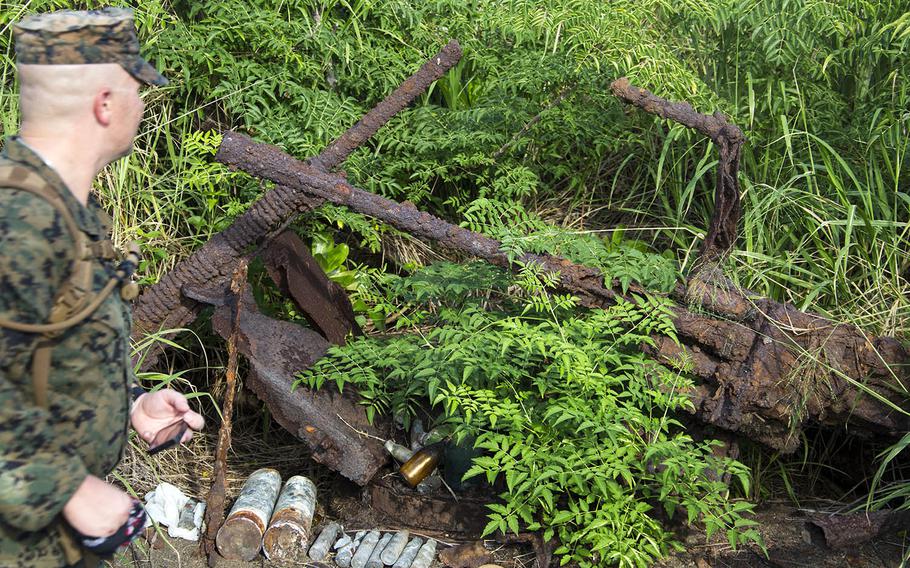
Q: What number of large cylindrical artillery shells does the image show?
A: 2